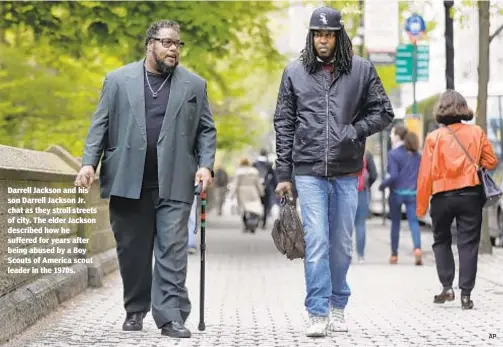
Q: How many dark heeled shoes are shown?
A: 2